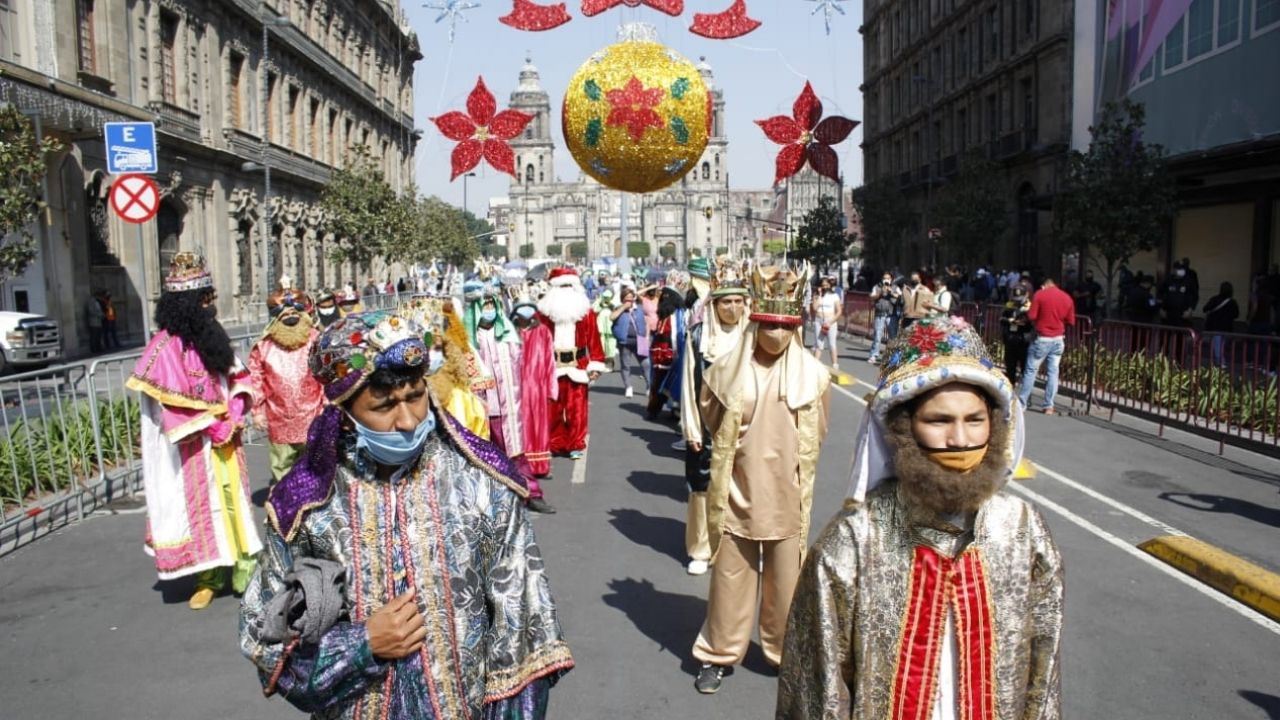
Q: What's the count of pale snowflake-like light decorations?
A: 2